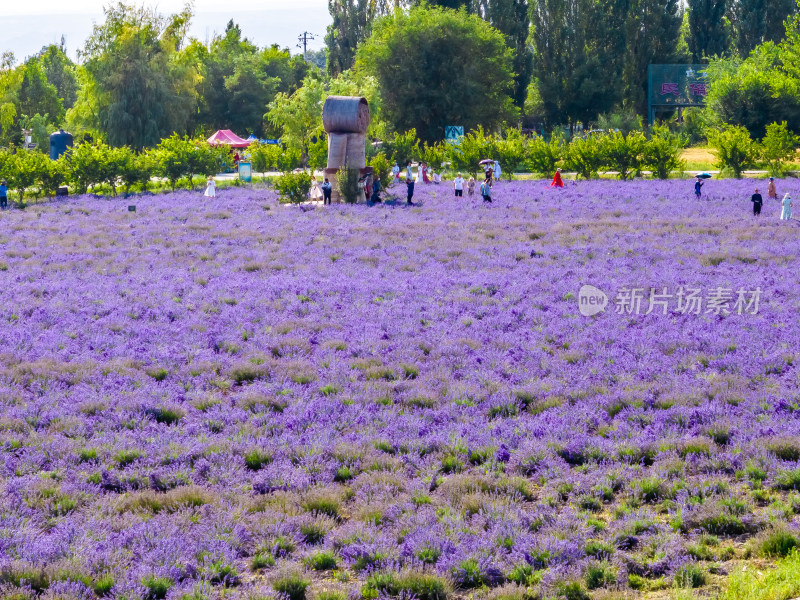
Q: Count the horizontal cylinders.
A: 1